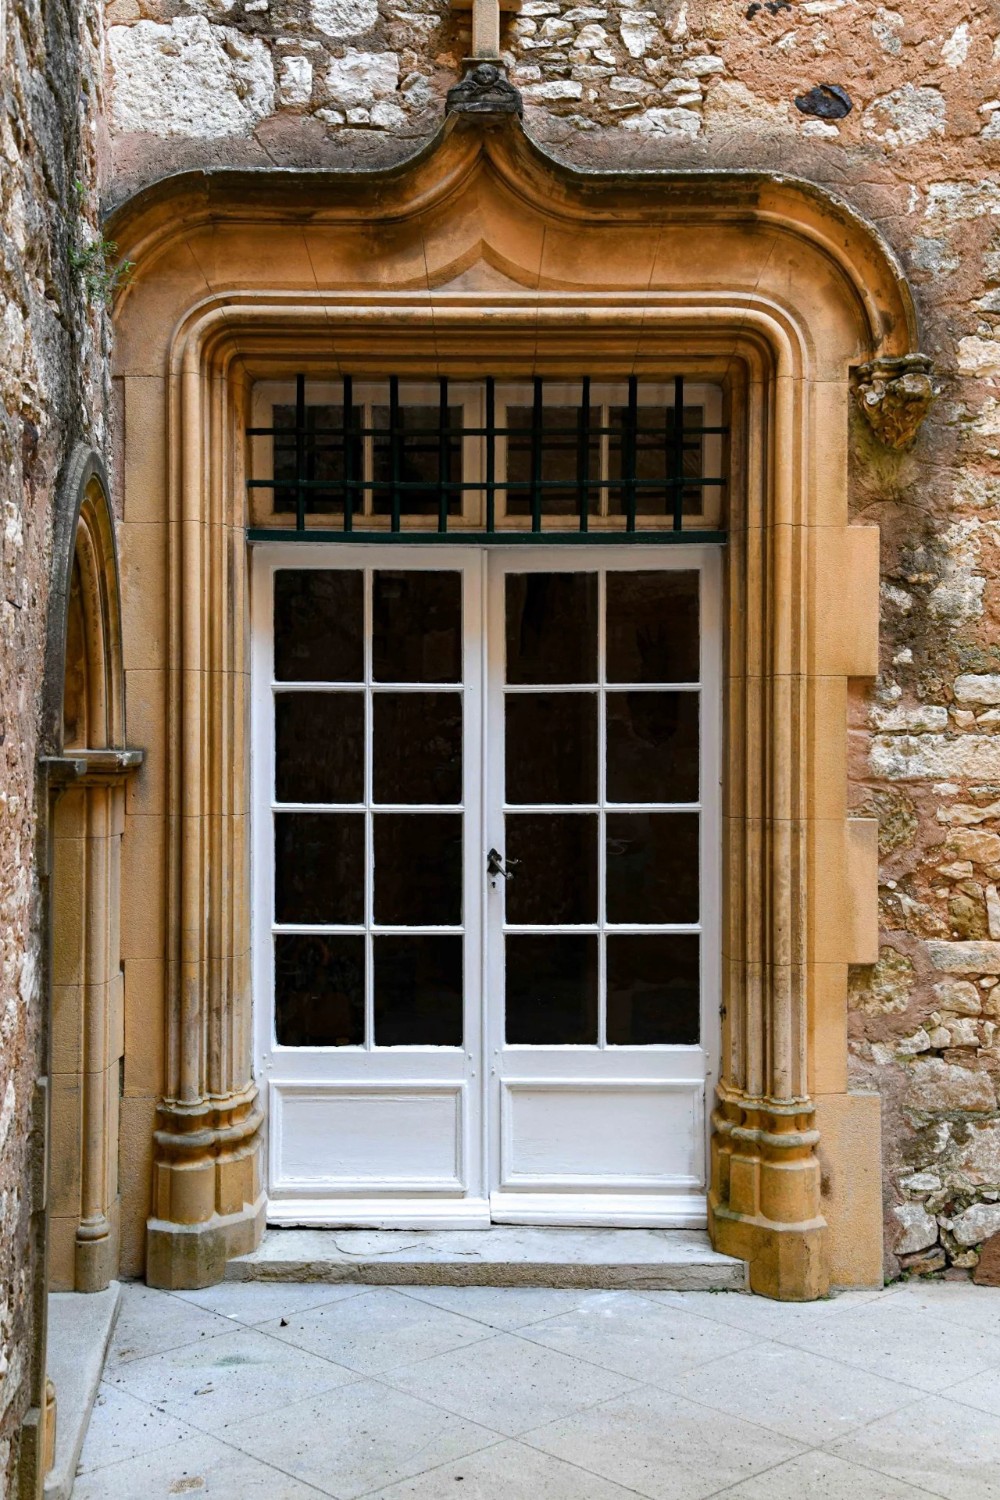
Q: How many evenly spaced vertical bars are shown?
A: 9